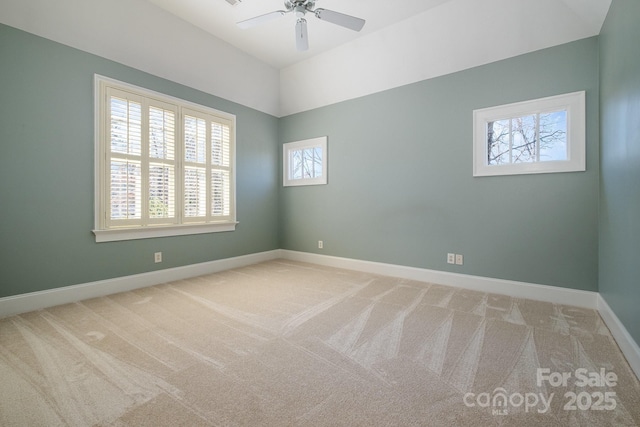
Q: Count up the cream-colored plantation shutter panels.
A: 4